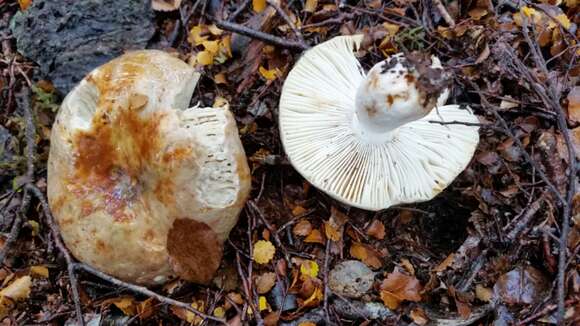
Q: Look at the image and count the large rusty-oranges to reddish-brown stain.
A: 1